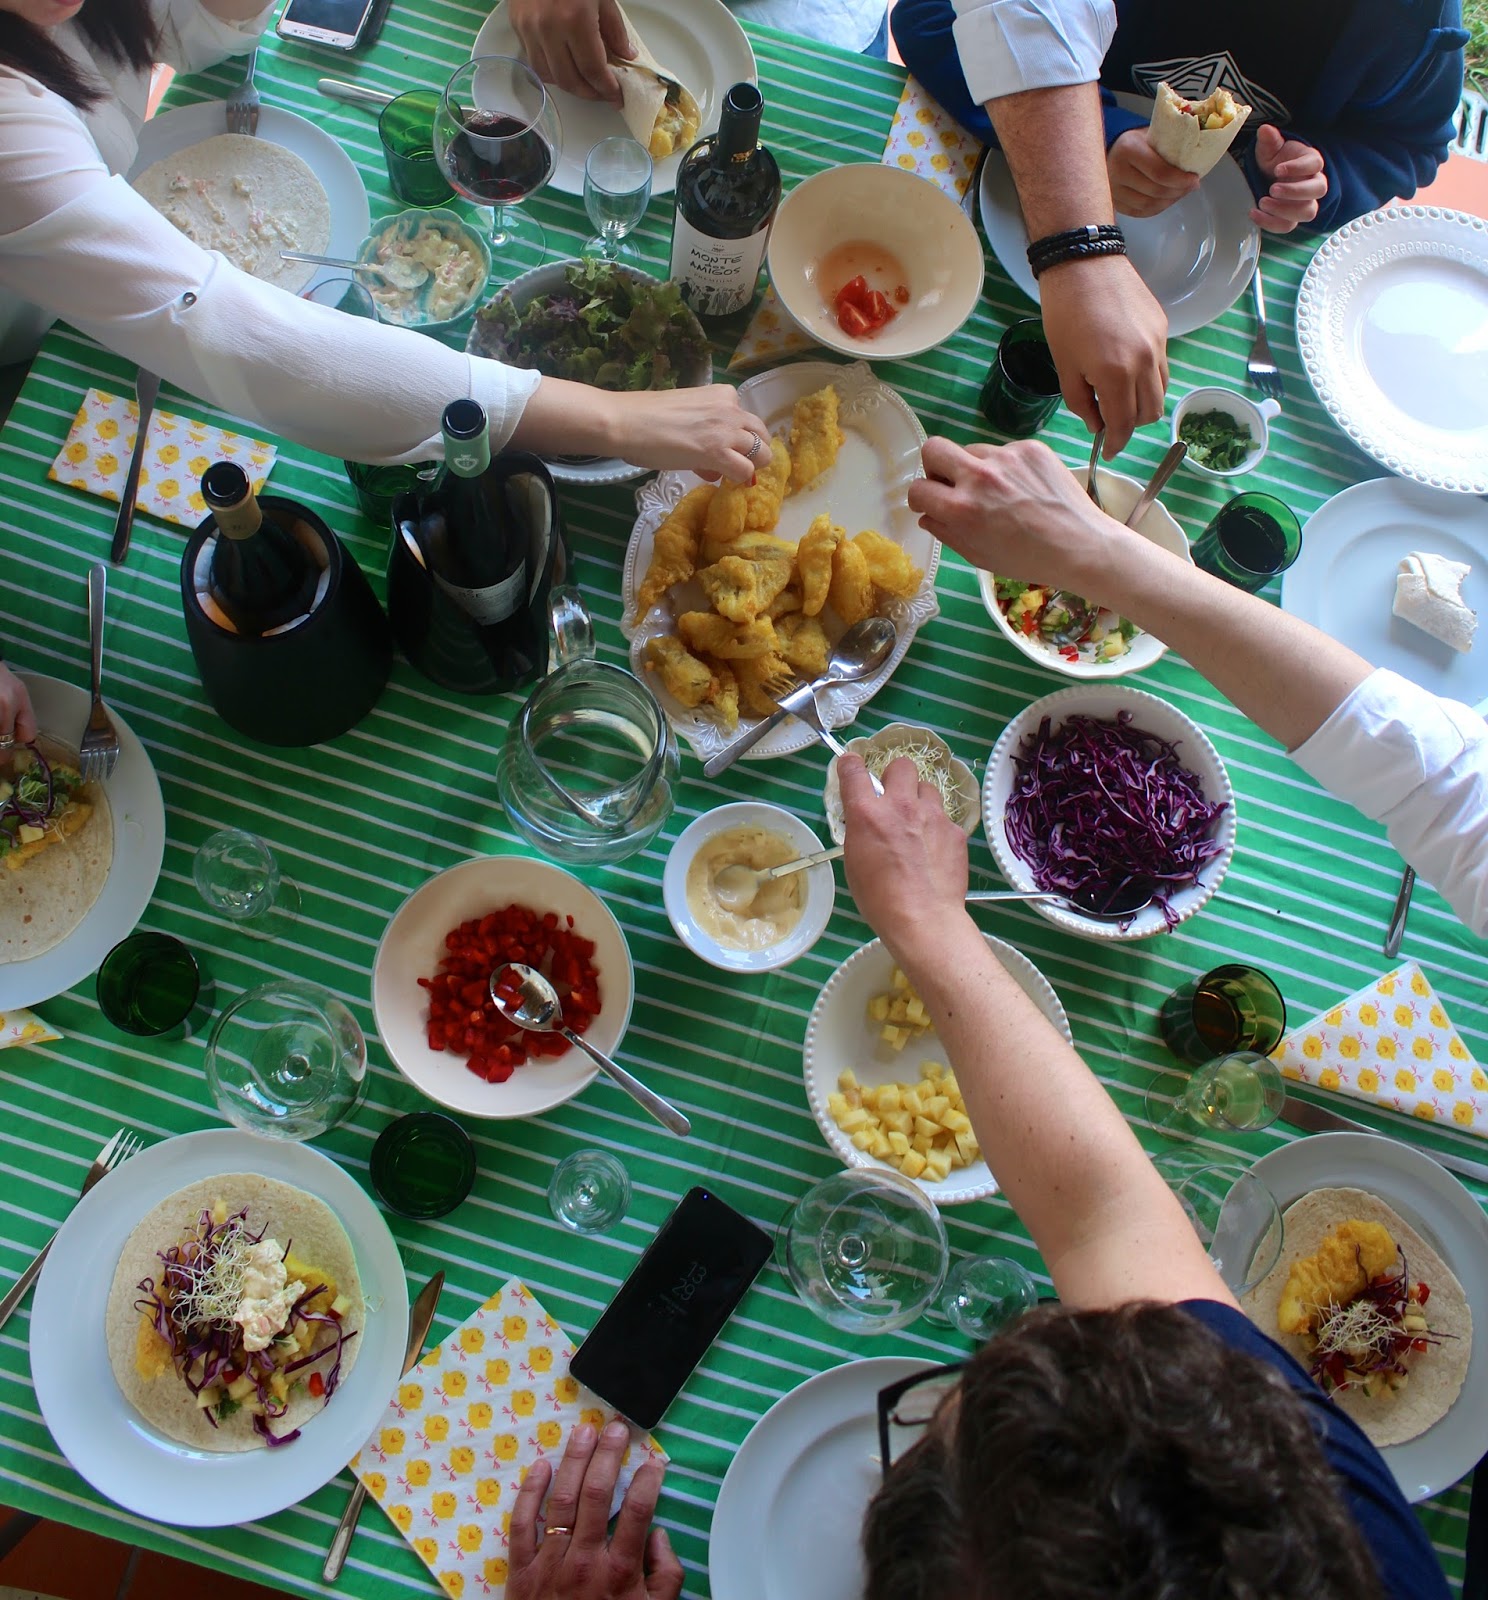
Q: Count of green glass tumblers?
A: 7